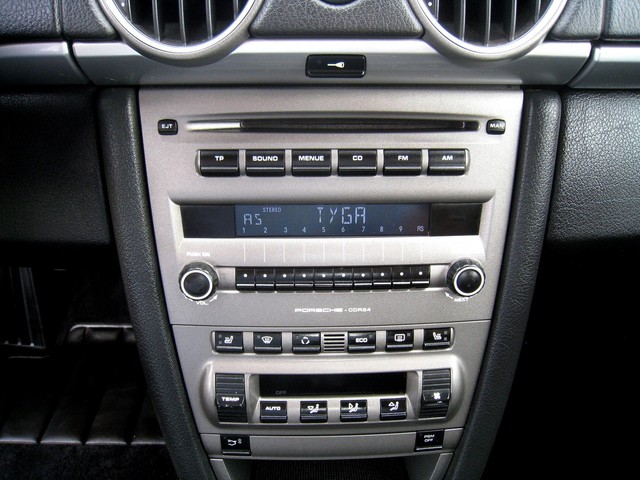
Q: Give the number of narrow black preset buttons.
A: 10